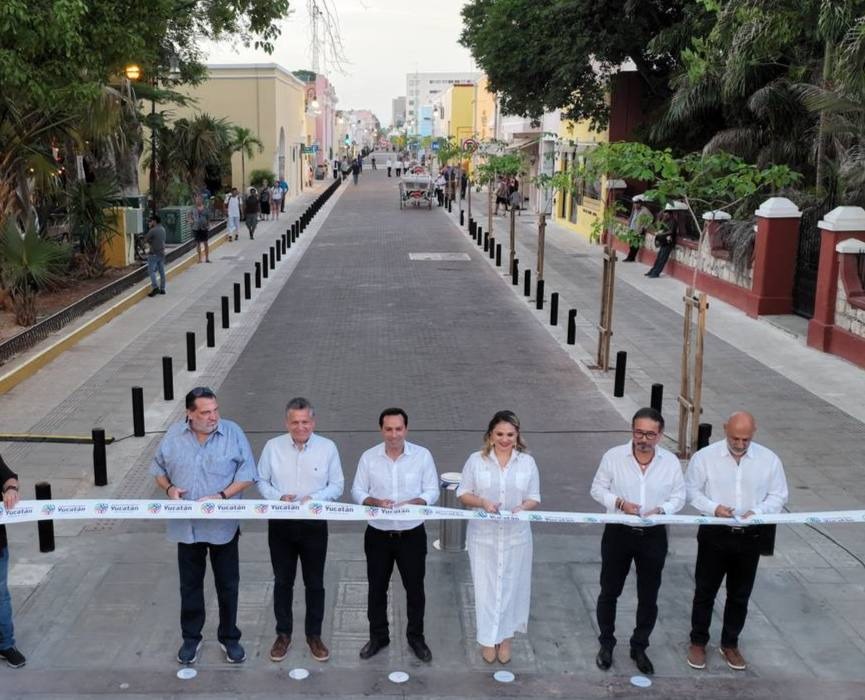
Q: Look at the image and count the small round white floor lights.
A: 5